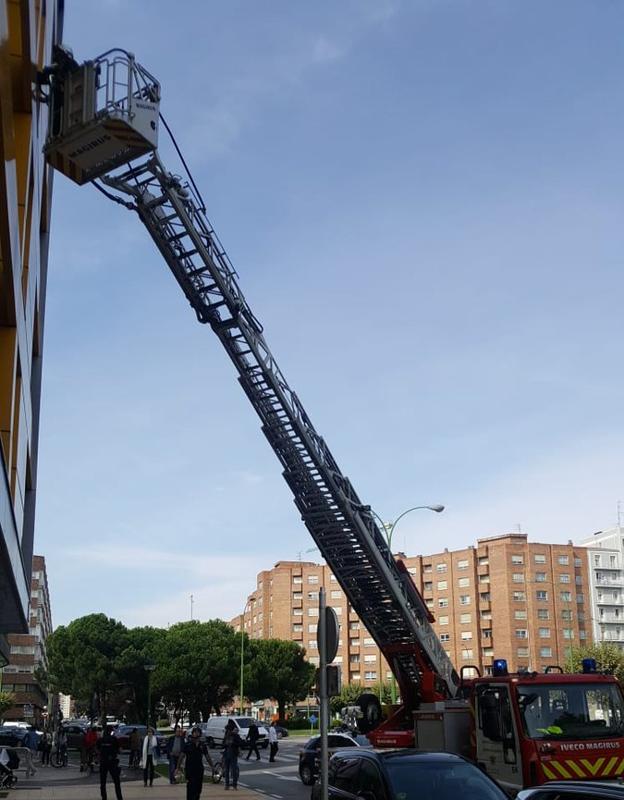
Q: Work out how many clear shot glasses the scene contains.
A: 0